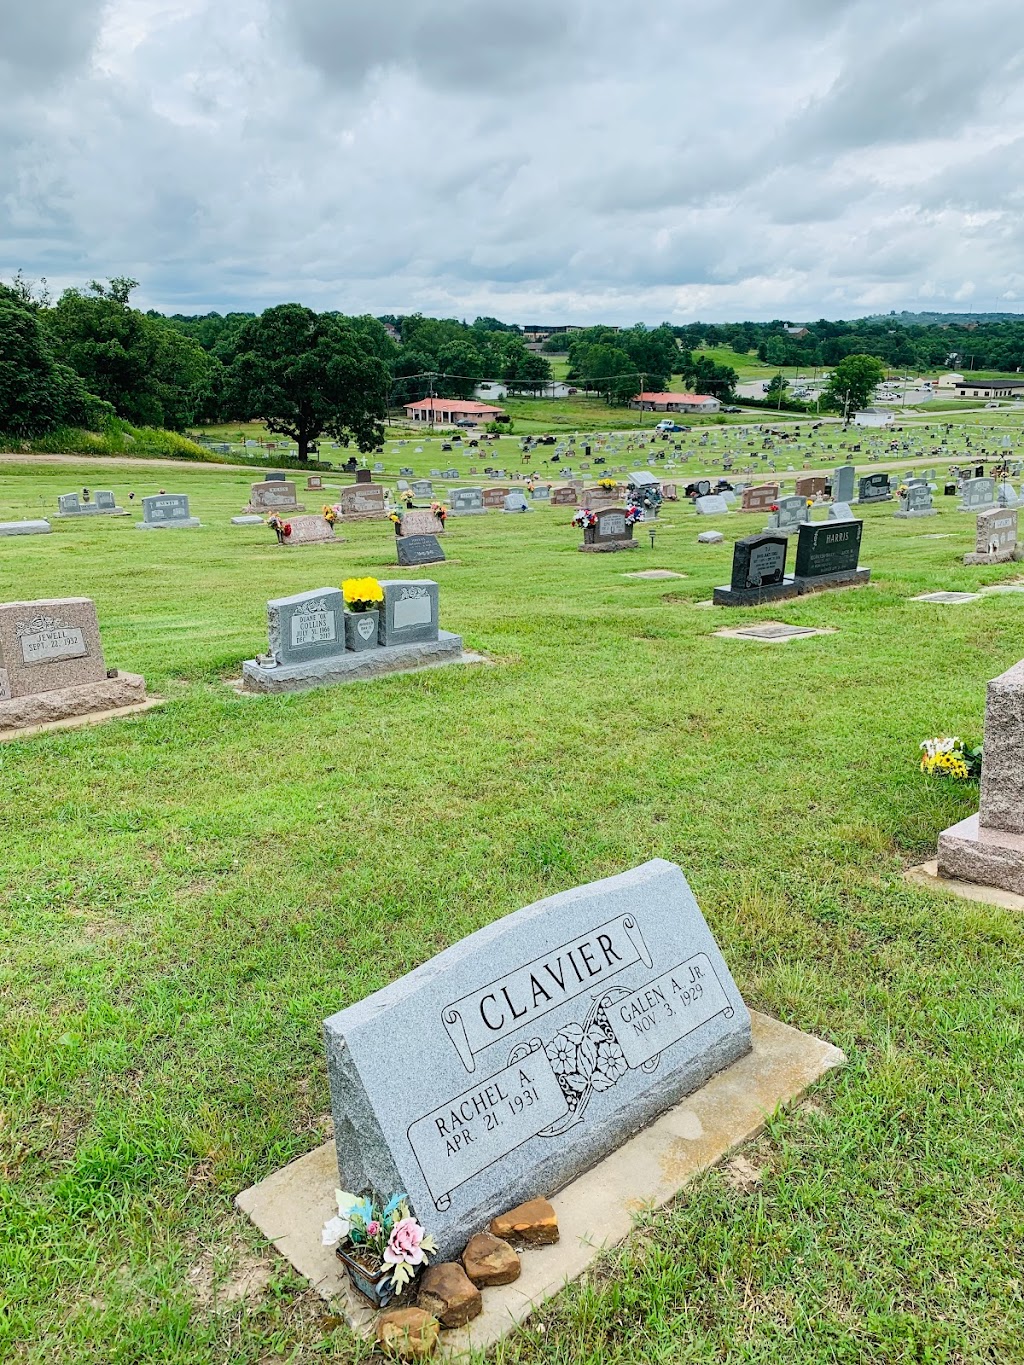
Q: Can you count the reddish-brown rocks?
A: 4